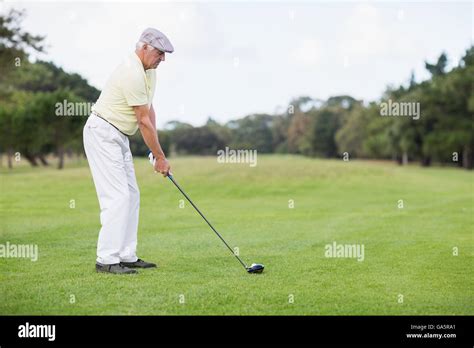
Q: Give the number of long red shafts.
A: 0